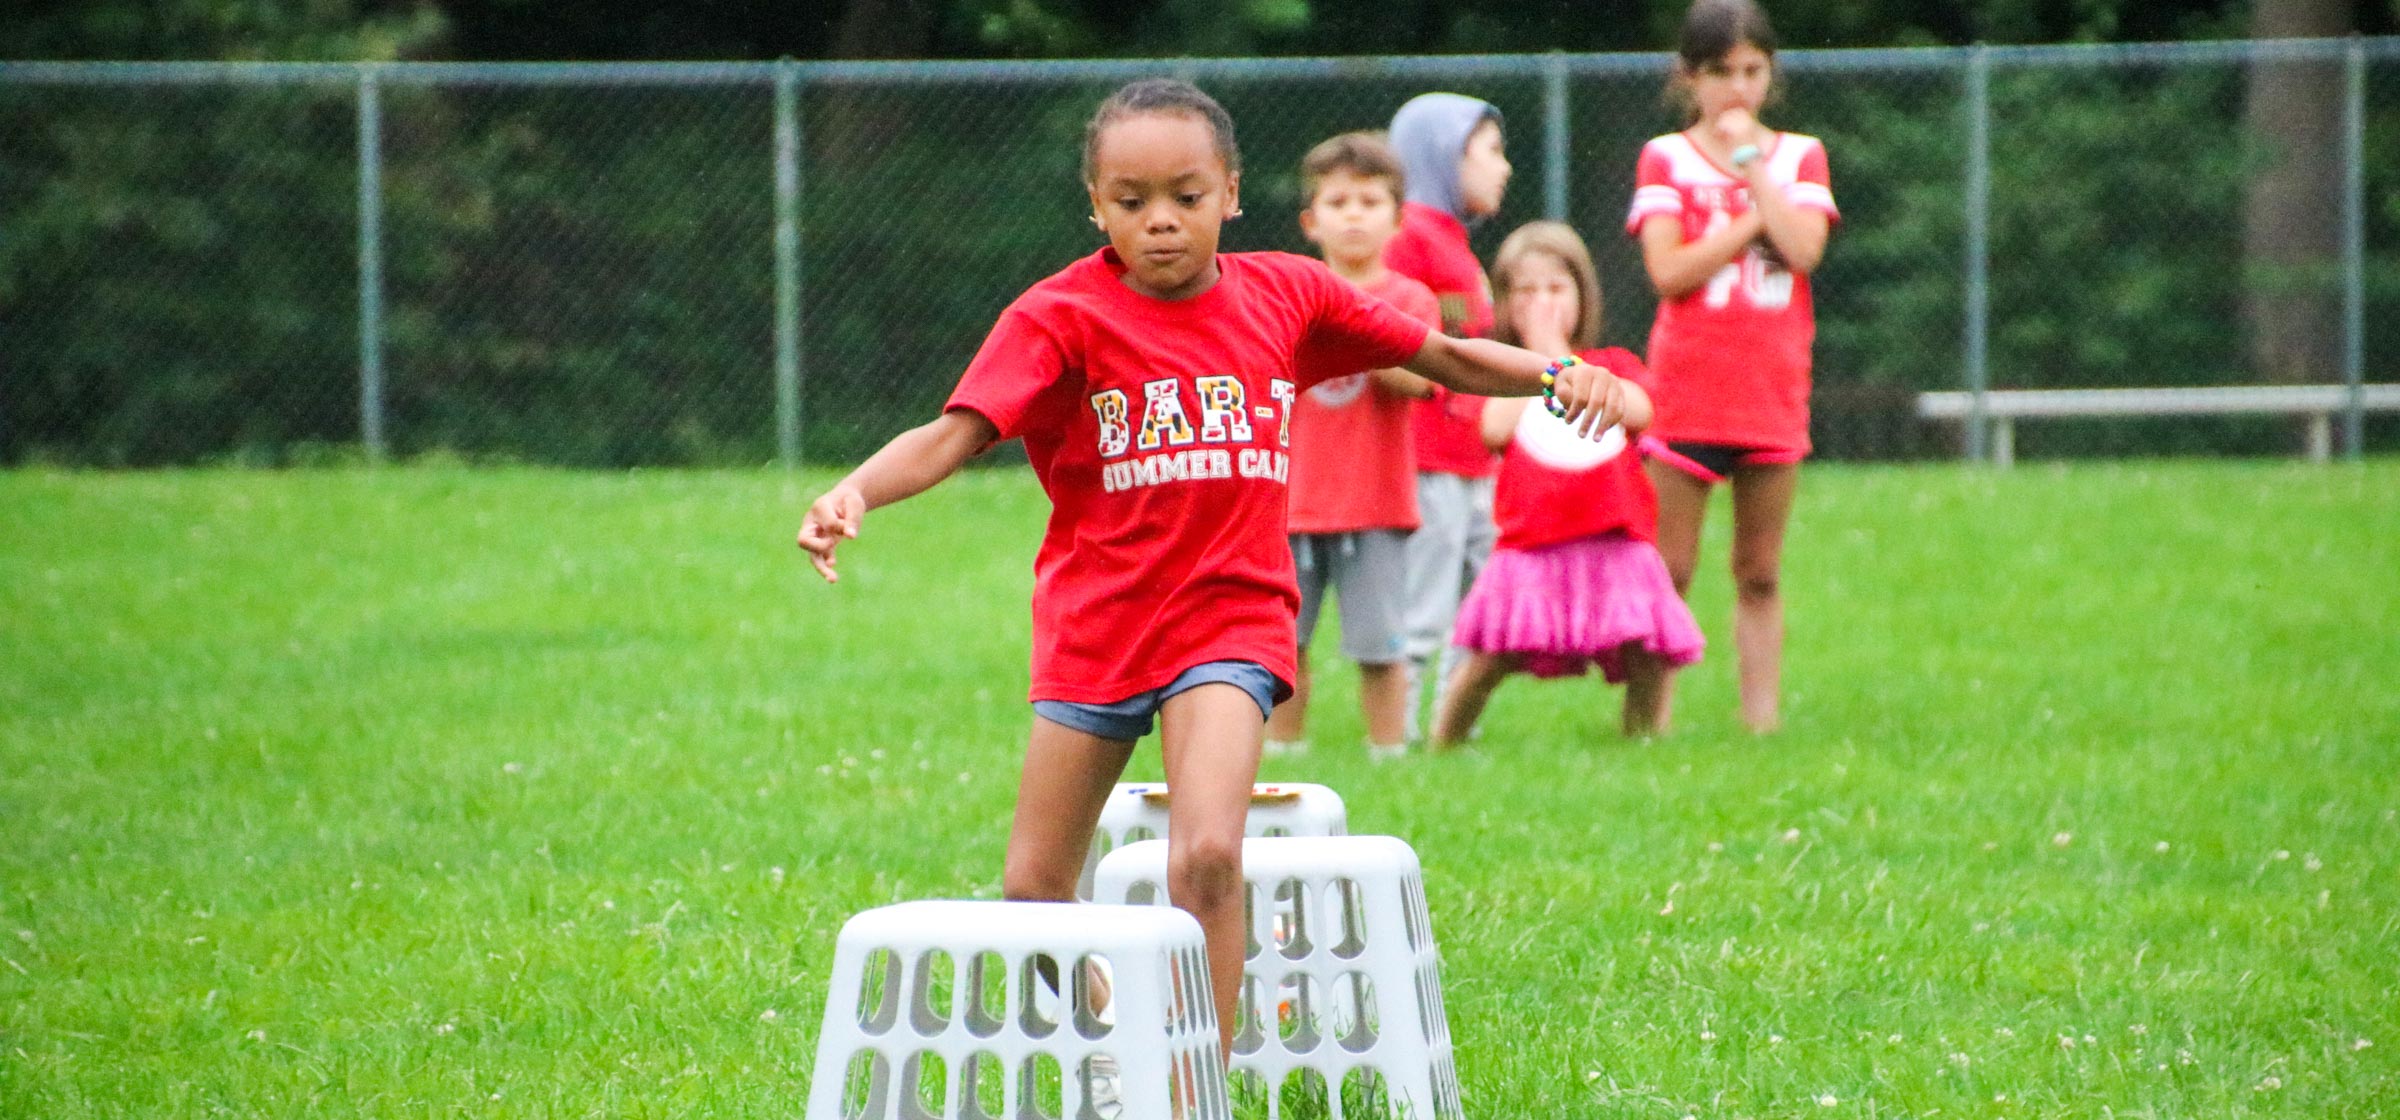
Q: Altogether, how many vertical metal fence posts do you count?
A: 5